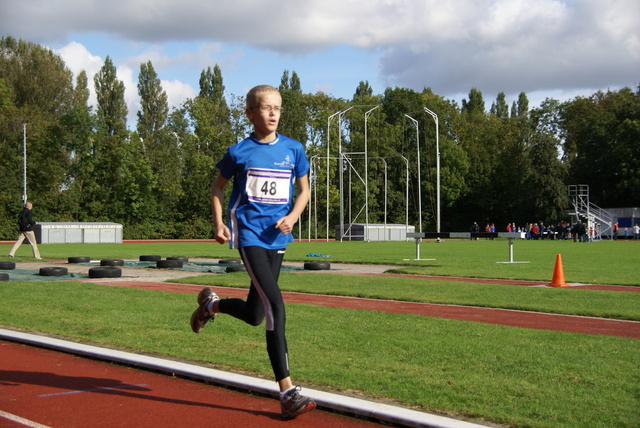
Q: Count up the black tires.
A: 12